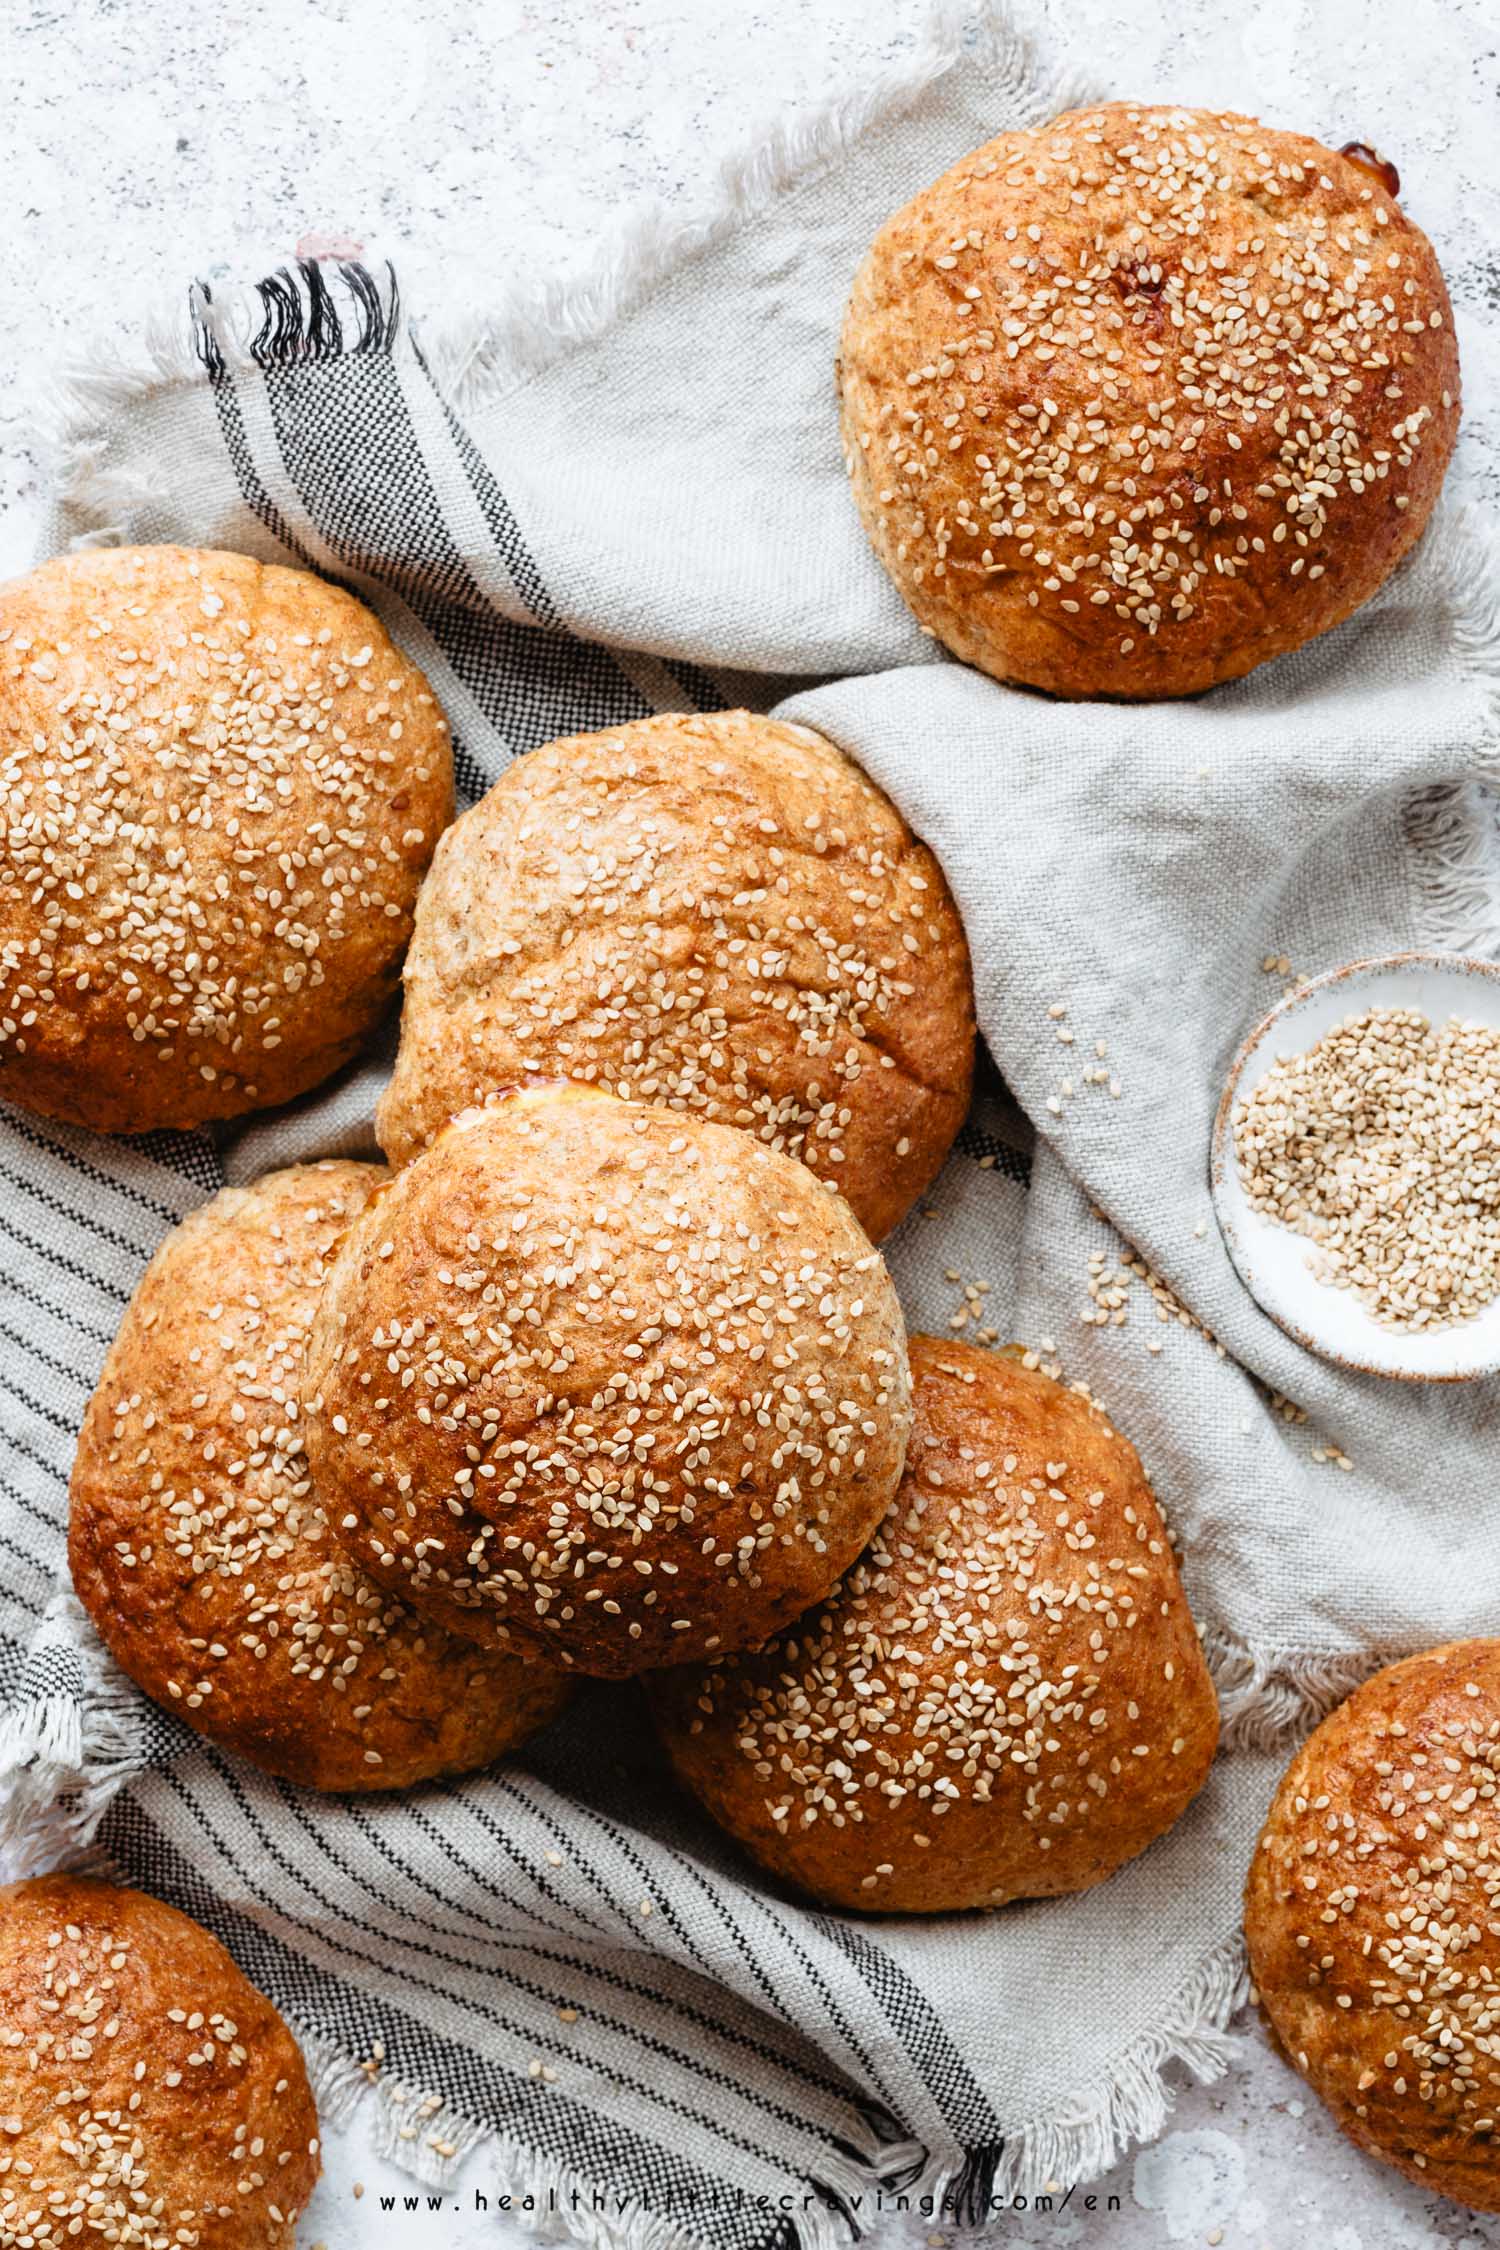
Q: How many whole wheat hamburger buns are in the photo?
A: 8